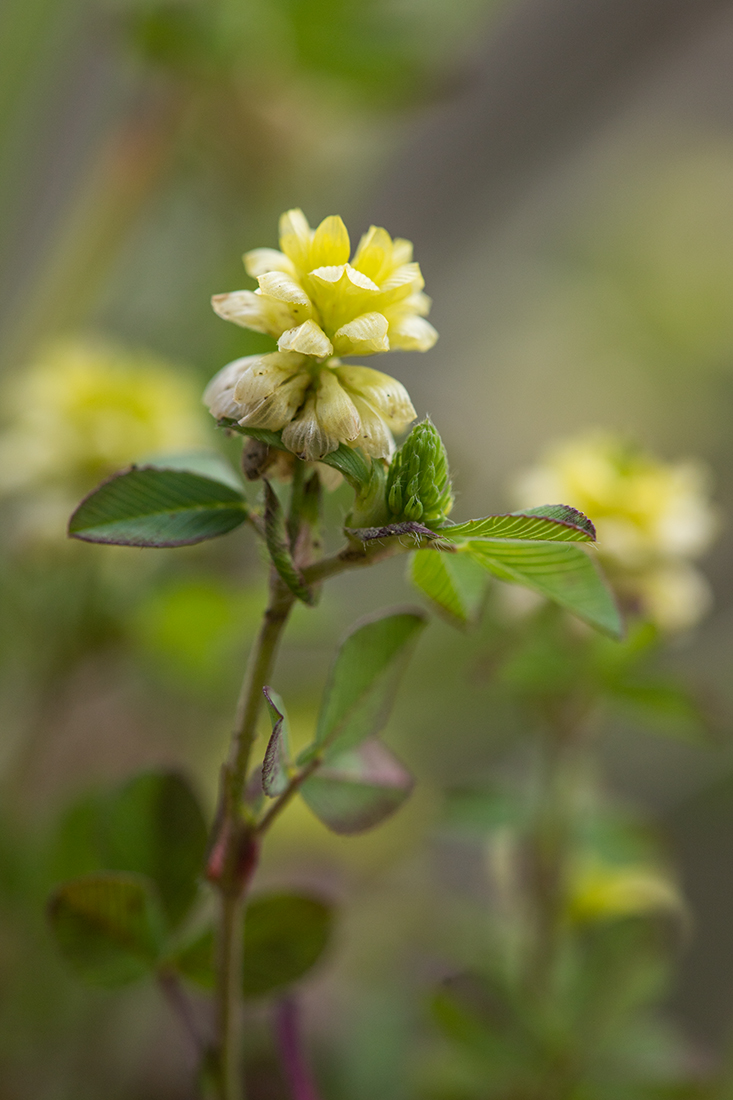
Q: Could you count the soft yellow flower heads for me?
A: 3